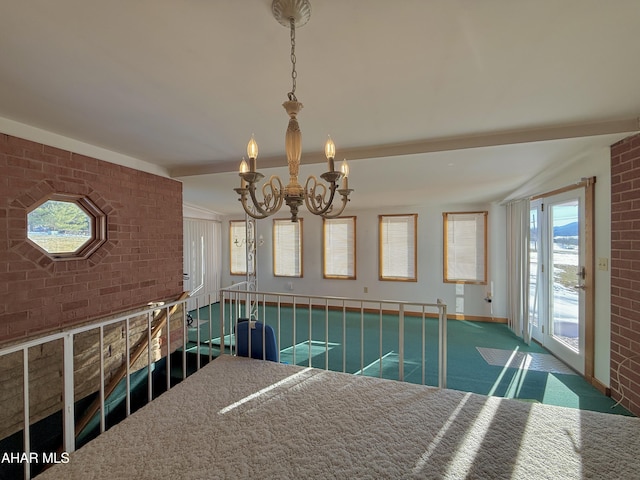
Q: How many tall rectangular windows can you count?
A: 5